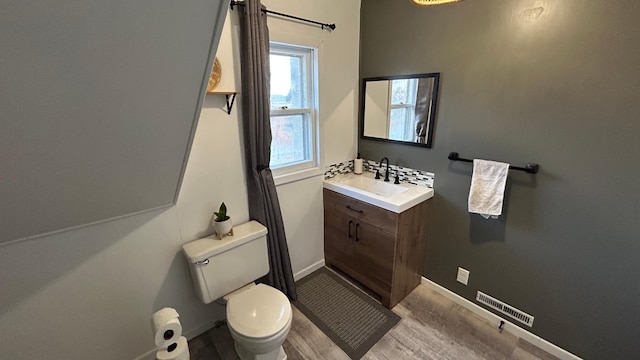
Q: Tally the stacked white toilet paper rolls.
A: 2